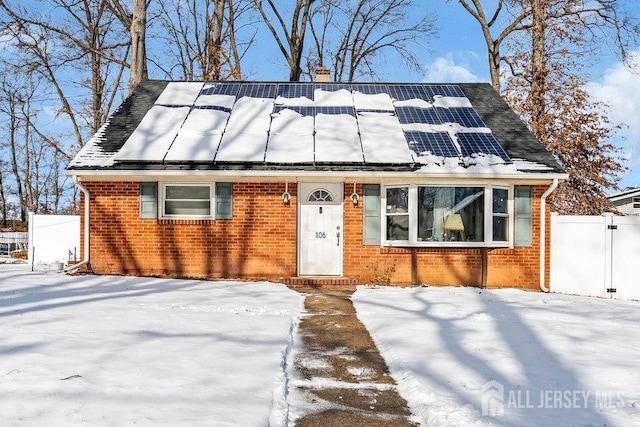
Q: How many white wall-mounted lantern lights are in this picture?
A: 2